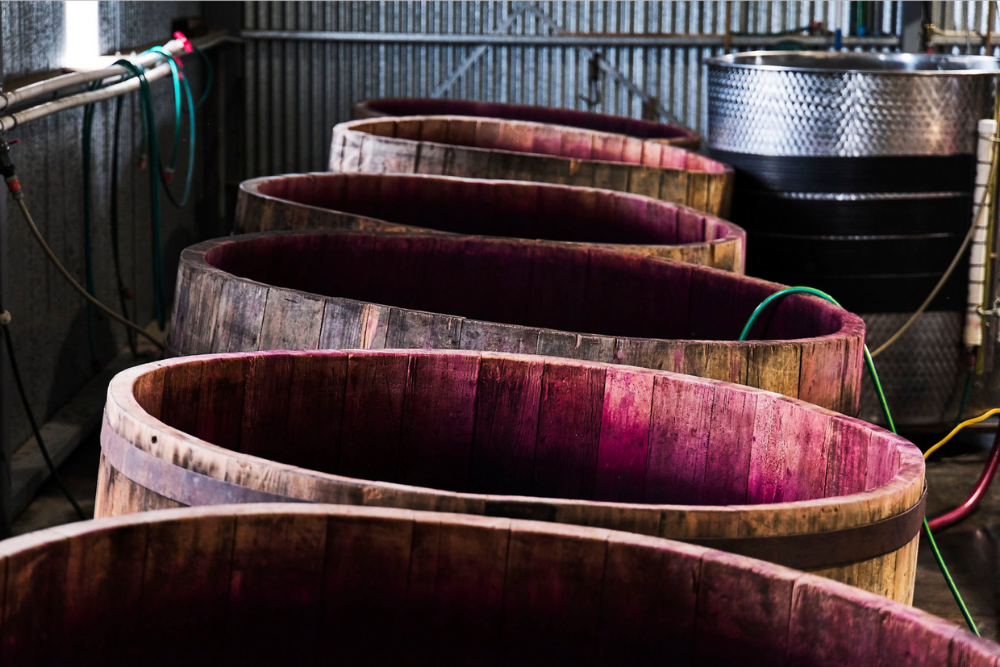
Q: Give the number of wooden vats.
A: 6